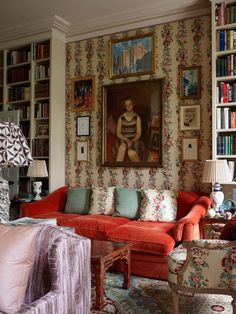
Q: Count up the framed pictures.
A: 8